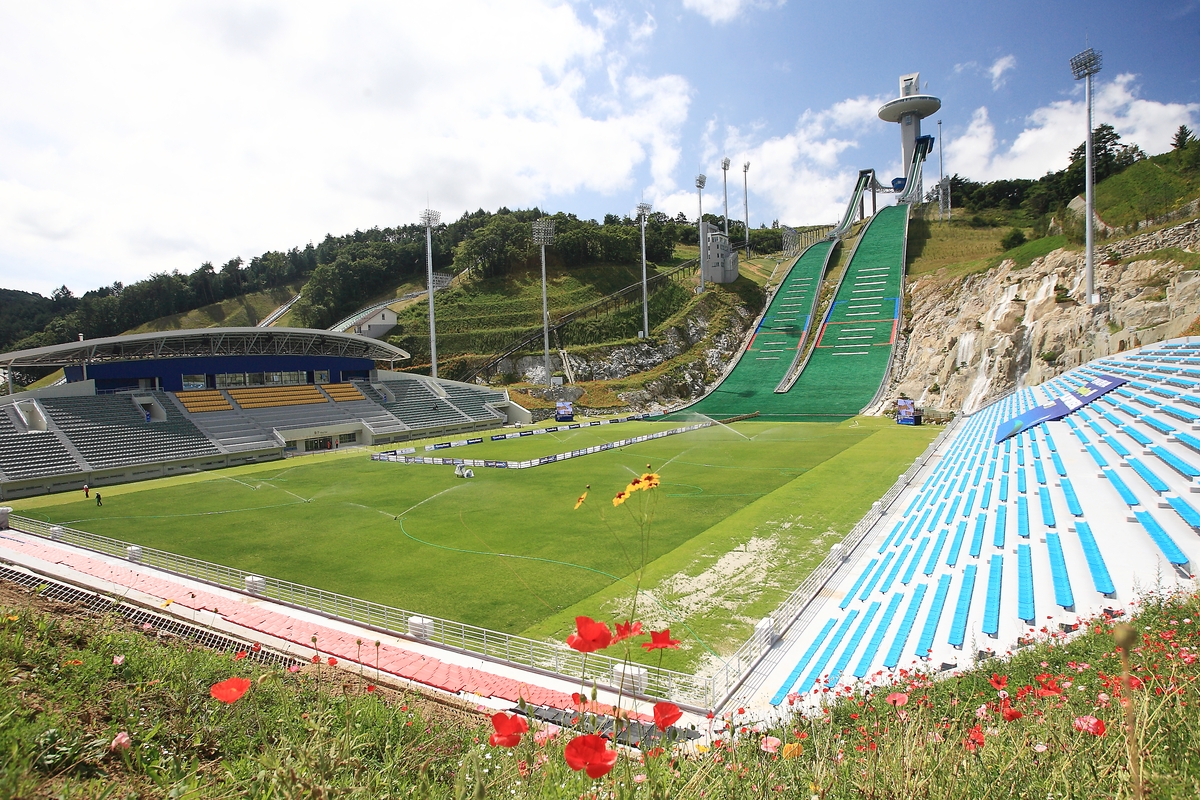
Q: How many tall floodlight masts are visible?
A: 7